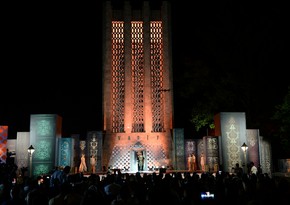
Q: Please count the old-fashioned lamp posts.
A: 2